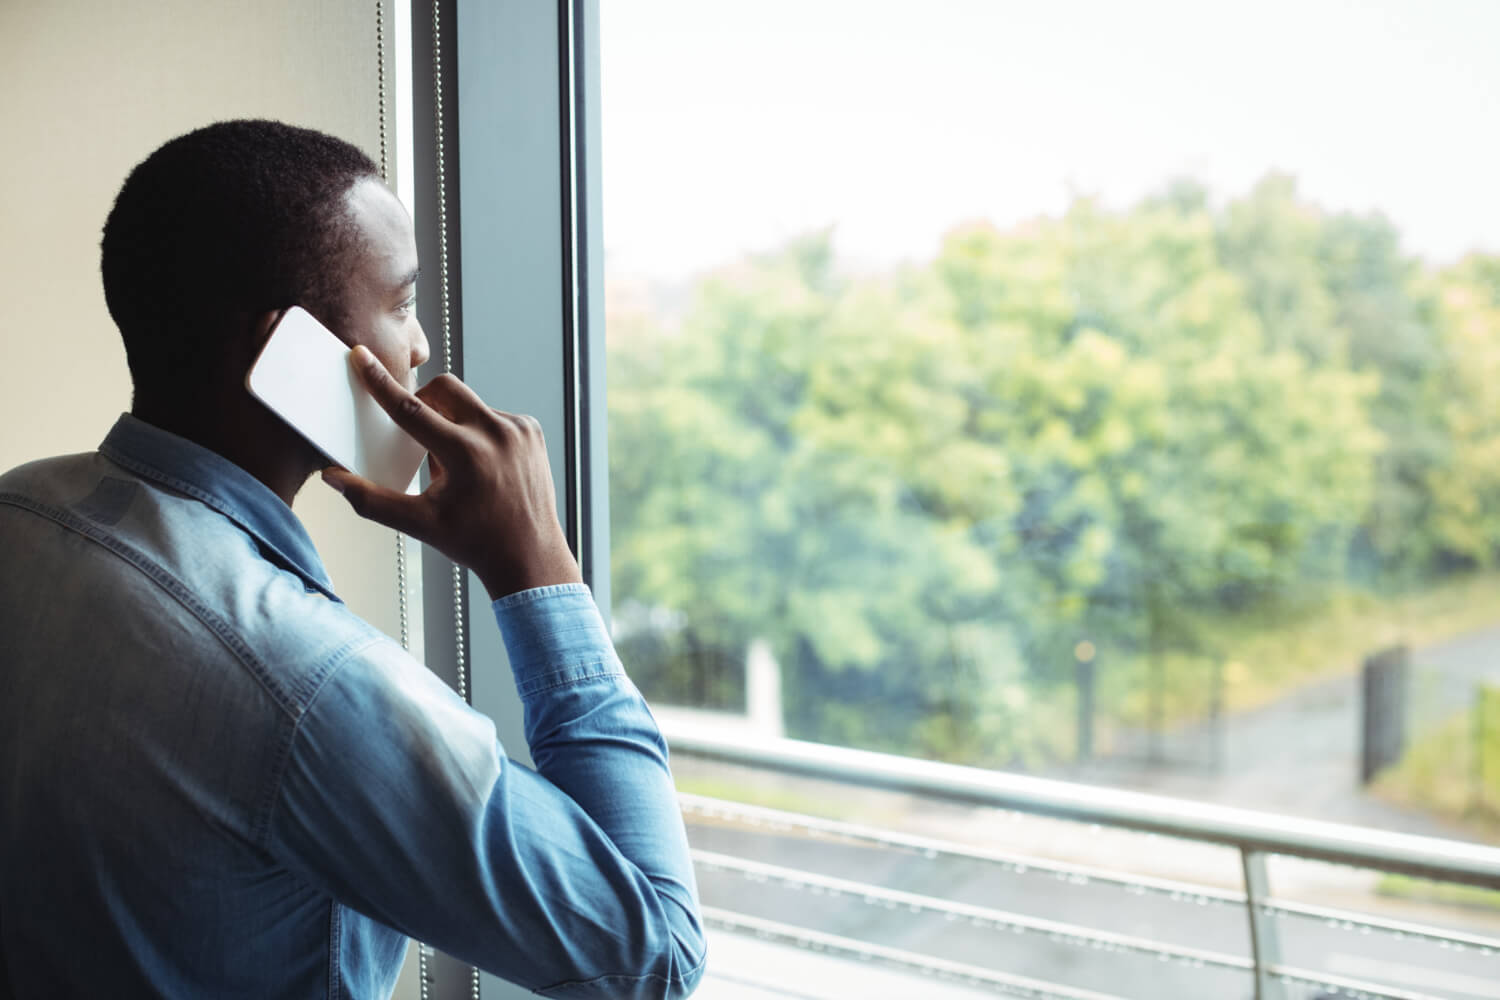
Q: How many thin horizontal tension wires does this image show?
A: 3